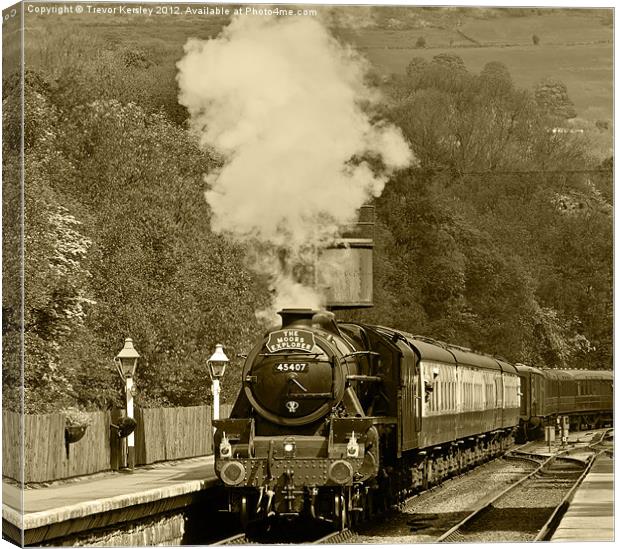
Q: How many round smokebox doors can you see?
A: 1